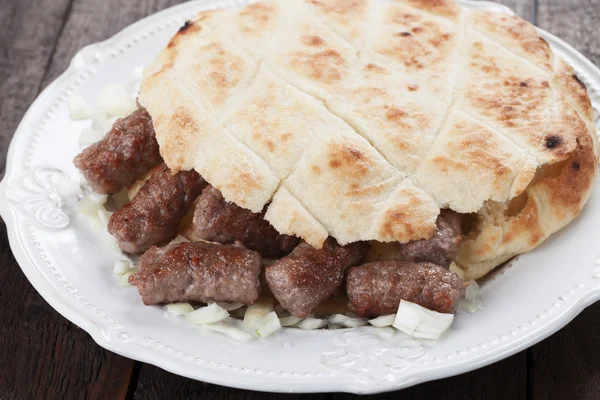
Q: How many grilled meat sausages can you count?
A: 7